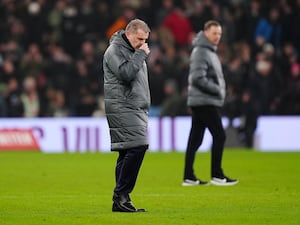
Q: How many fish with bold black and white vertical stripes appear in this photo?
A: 0